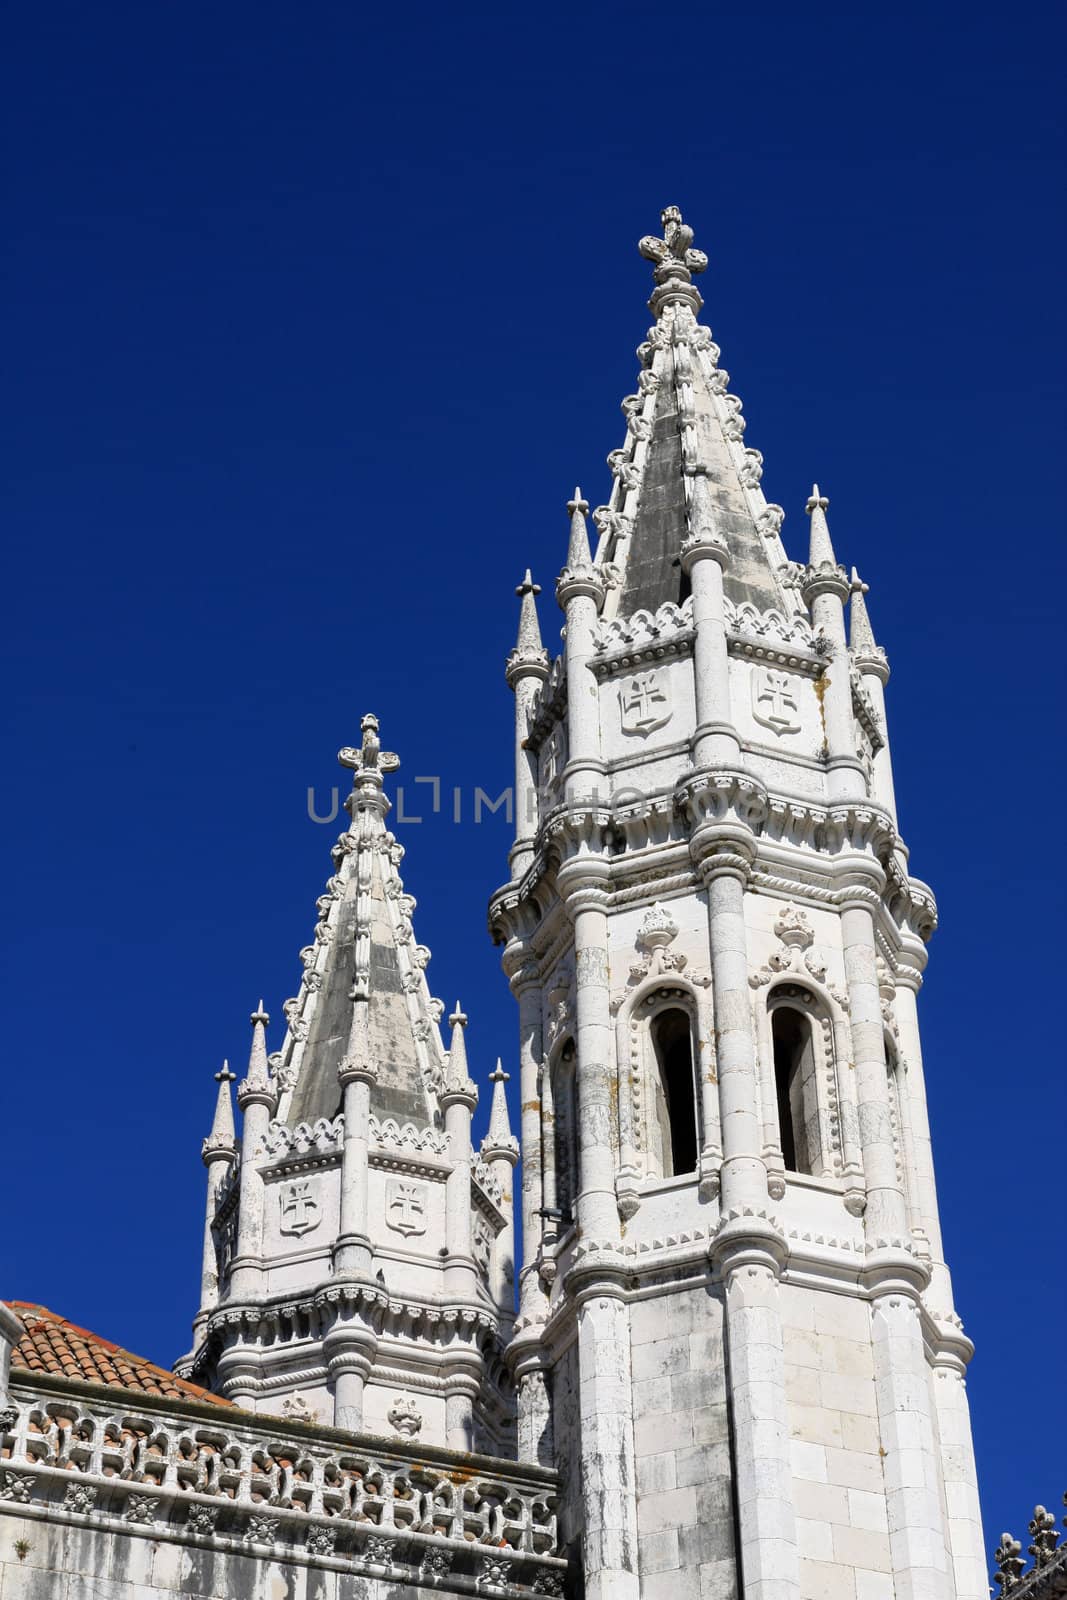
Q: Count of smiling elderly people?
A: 0